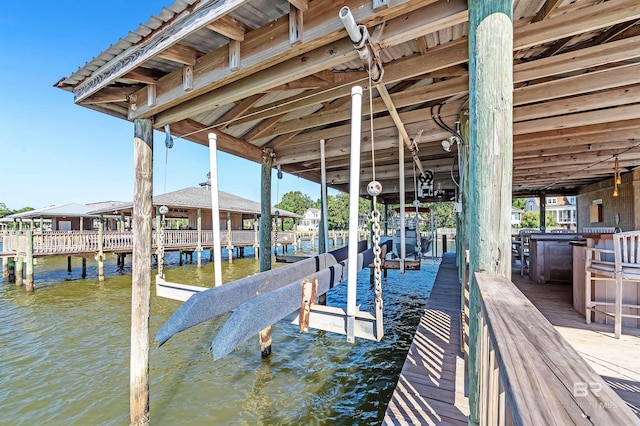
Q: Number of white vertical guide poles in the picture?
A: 4